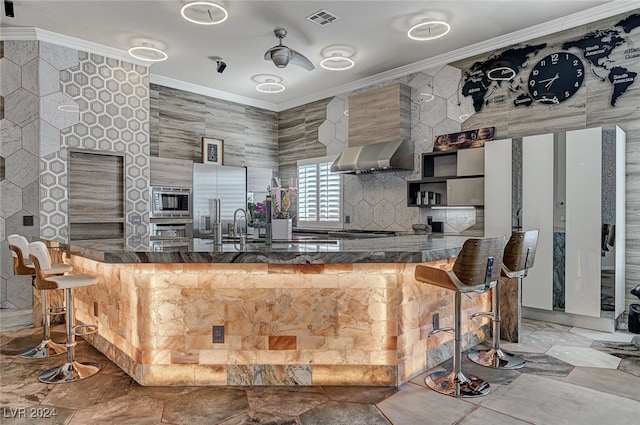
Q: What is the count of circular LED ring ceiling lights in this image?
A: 5